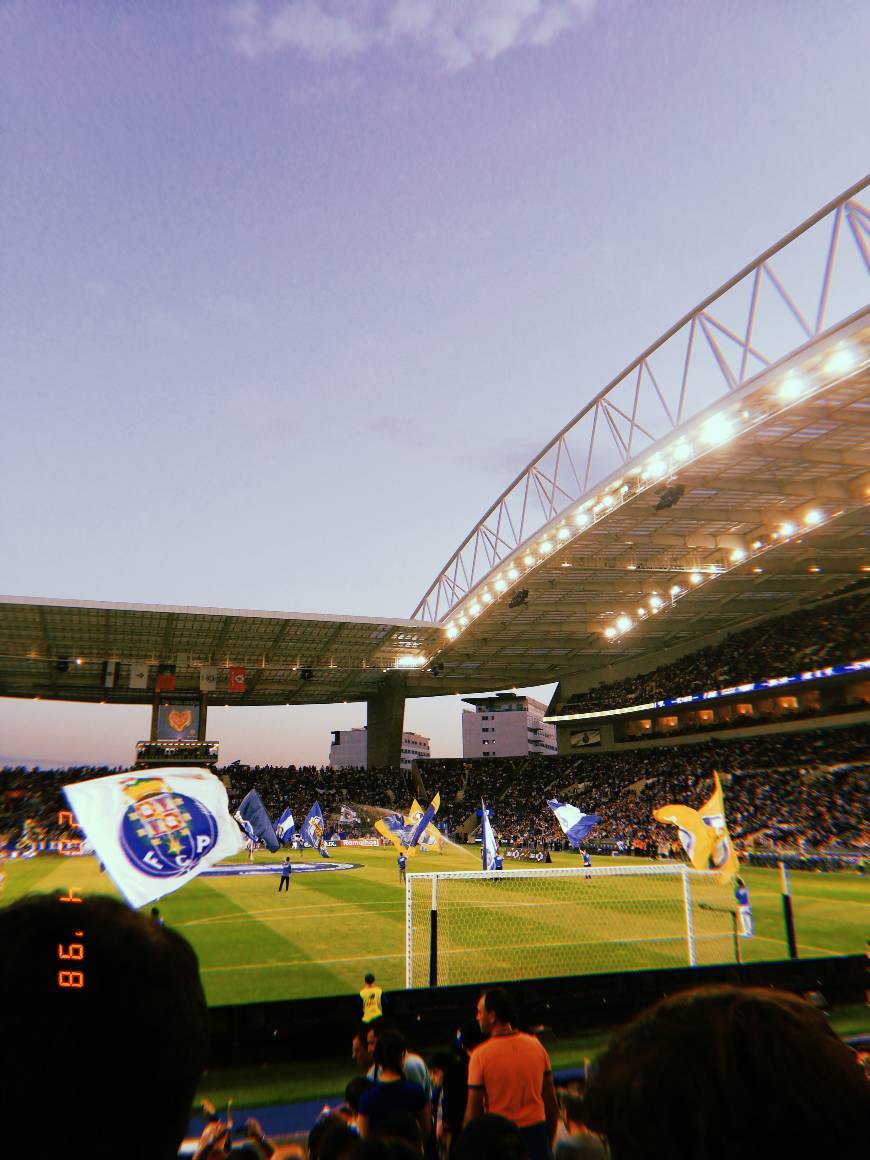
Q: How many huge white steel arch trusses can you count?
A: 1